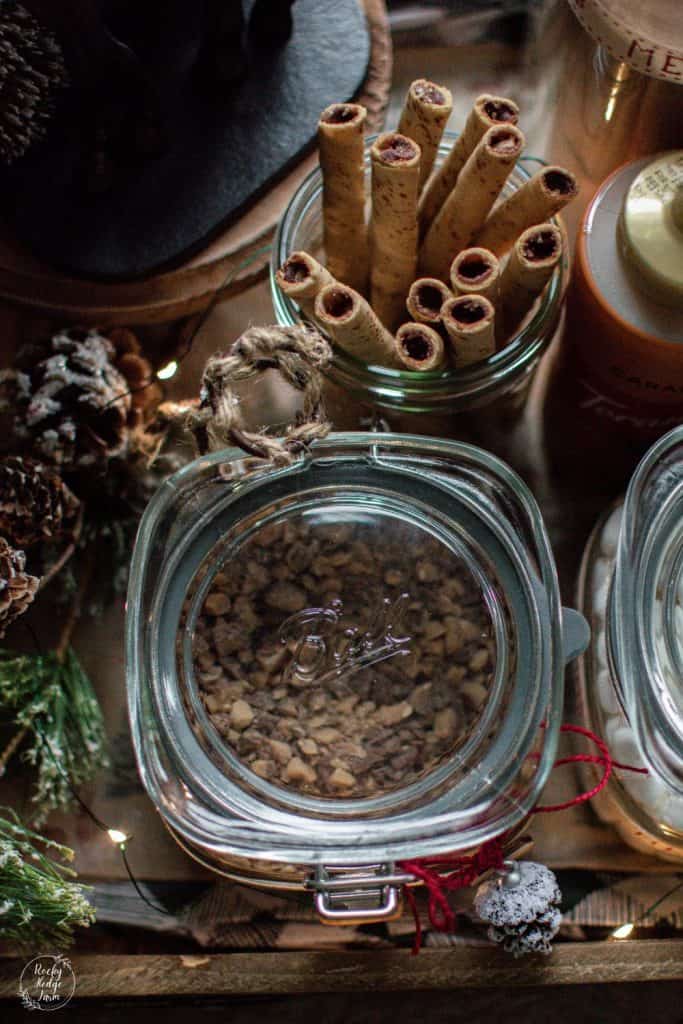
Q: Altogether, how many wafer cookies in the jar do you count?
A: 13